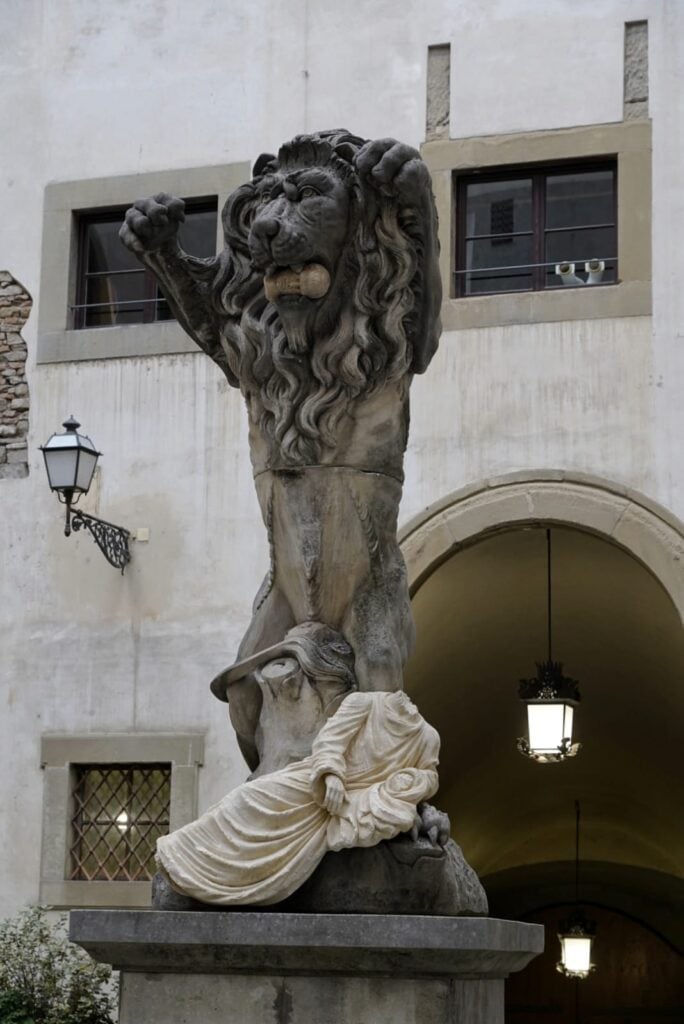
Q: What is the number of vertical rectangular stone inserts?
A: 2